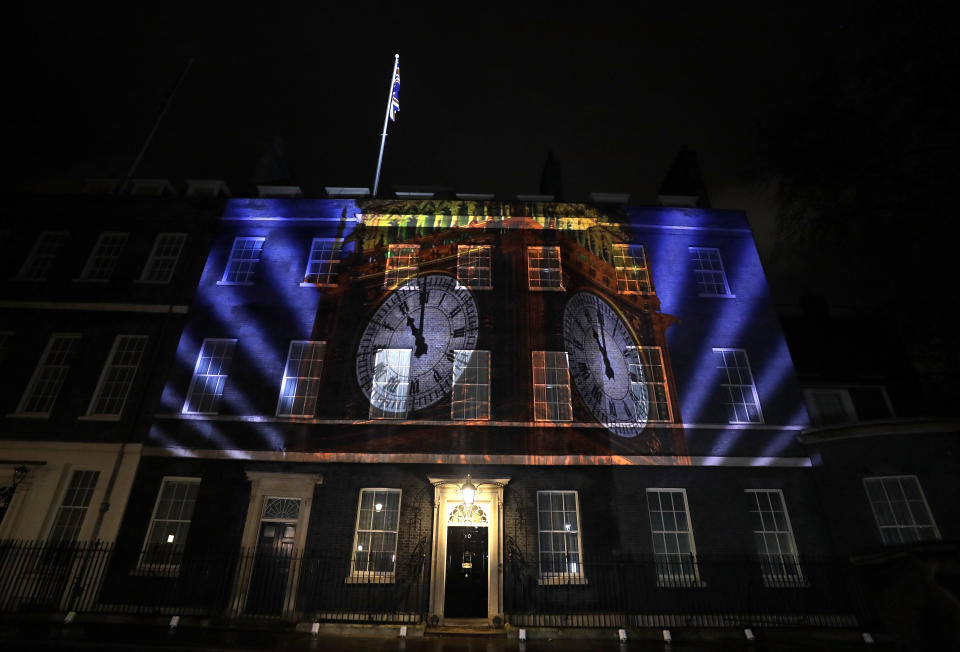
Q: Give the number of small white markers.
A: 9